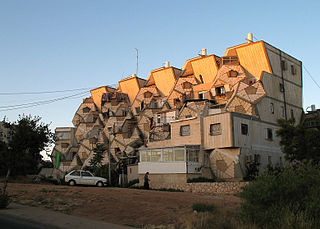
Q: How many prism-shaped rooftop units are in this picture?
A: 5